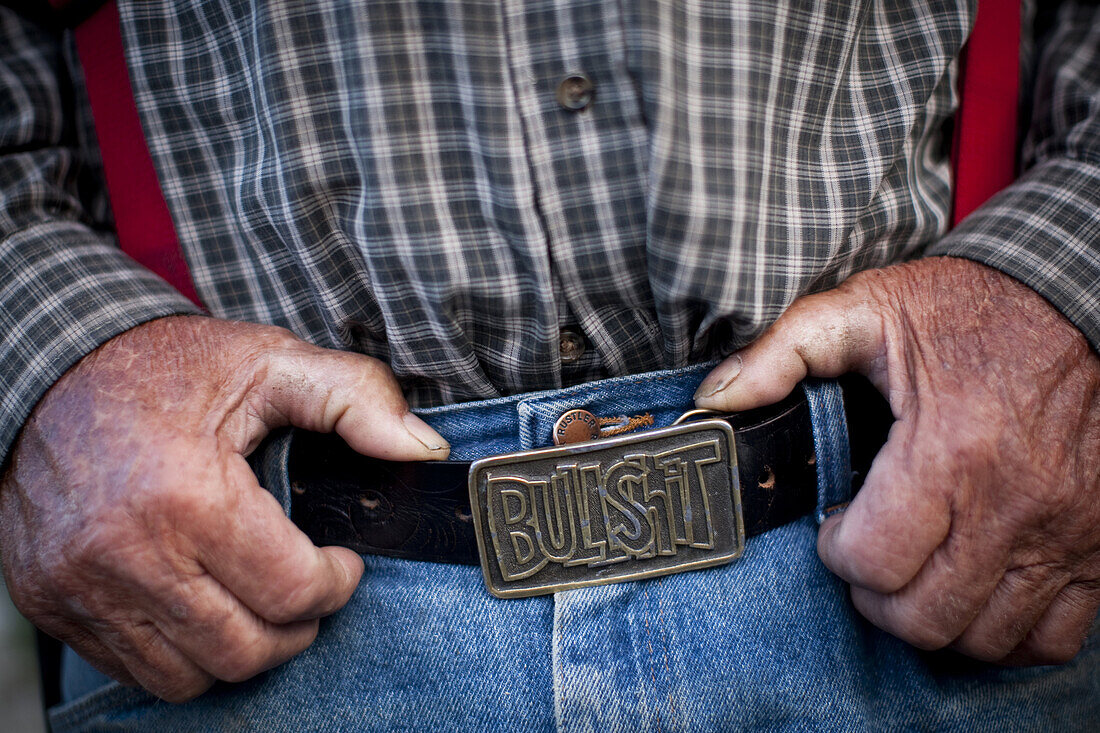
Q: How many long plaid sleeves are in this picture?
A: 2